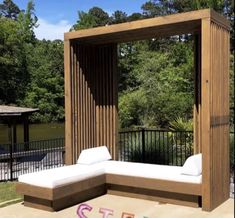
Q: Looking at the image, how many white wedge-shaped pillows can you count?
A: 2